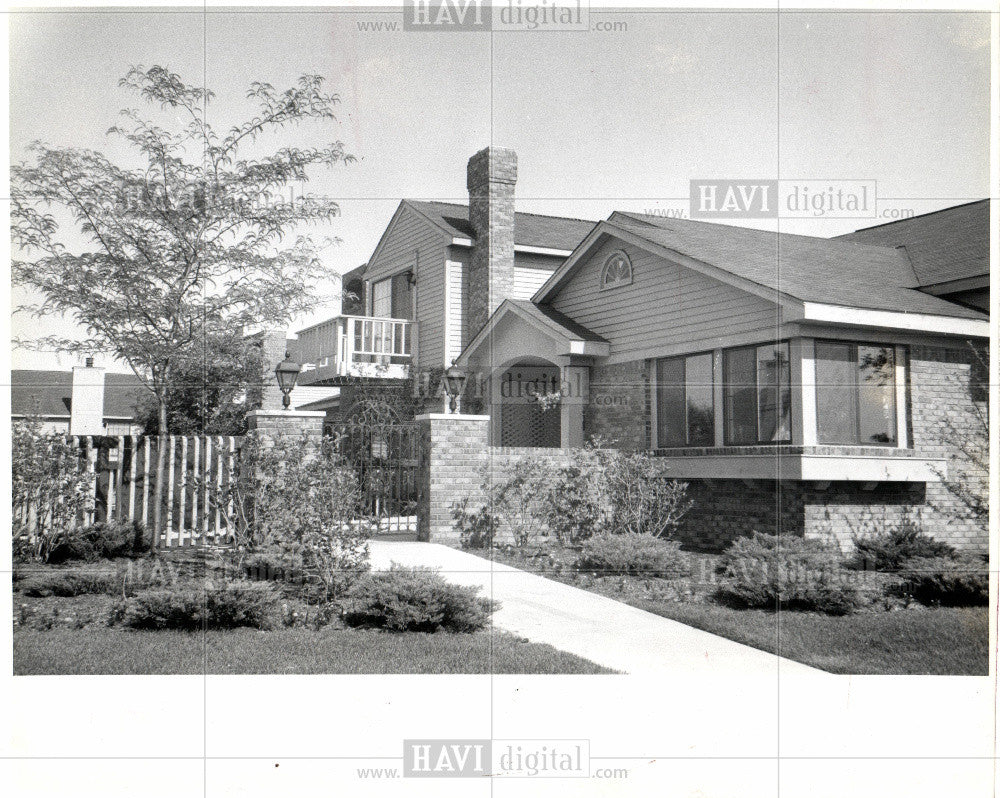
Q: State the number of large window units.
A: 3